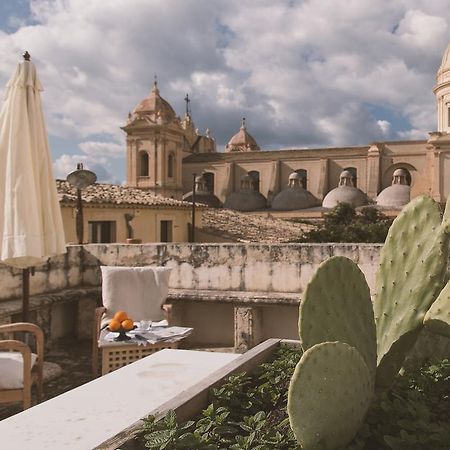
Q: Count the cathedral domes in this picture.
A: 8